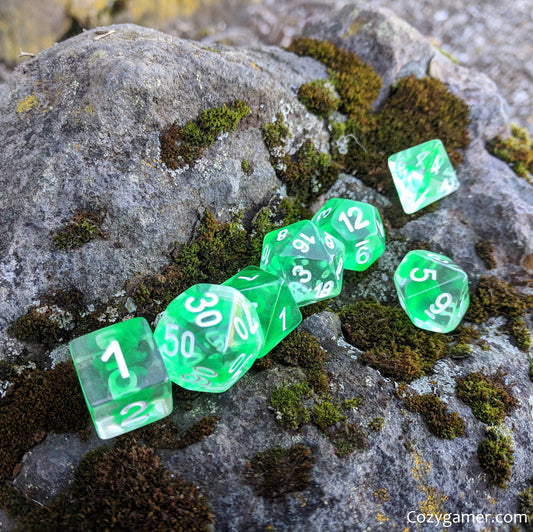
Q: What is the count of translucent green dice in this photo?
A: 7